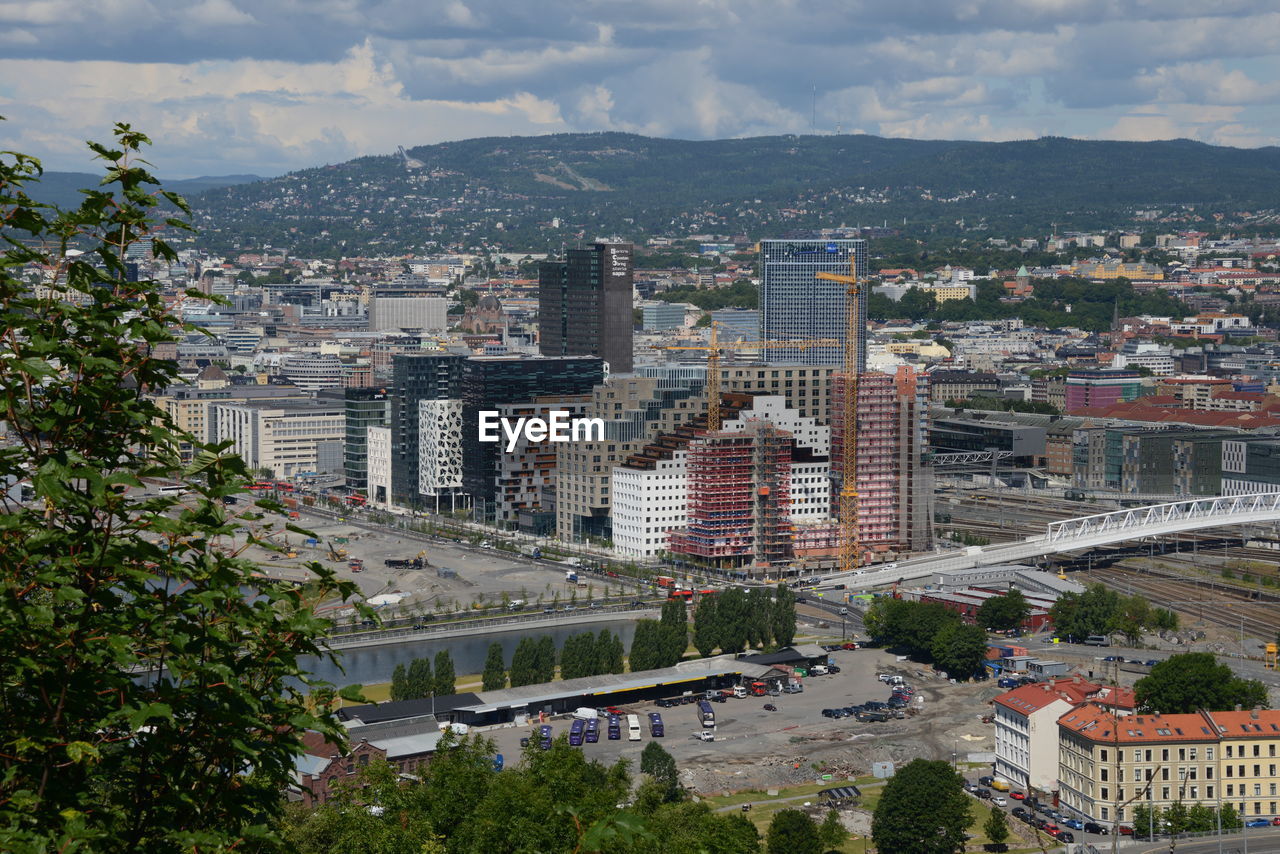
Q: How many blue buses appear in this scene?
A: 6